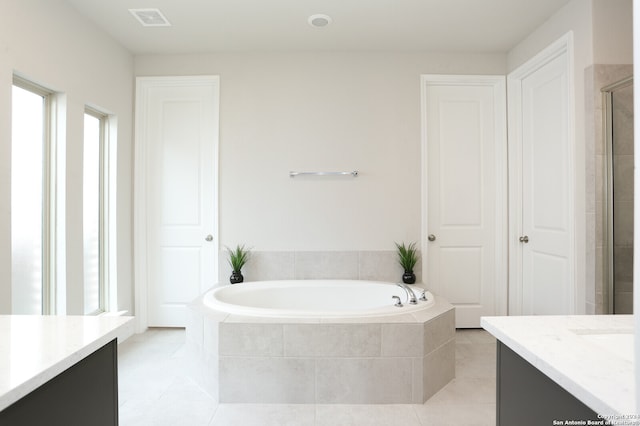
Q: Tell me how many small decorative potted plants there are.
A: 2